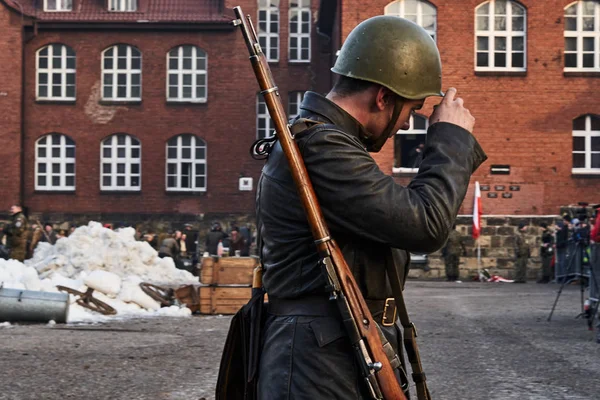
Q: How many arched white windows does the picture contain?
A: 11